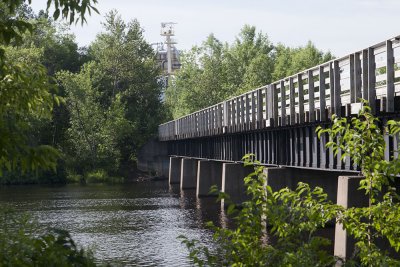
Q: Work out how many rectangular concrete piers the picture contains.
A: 6